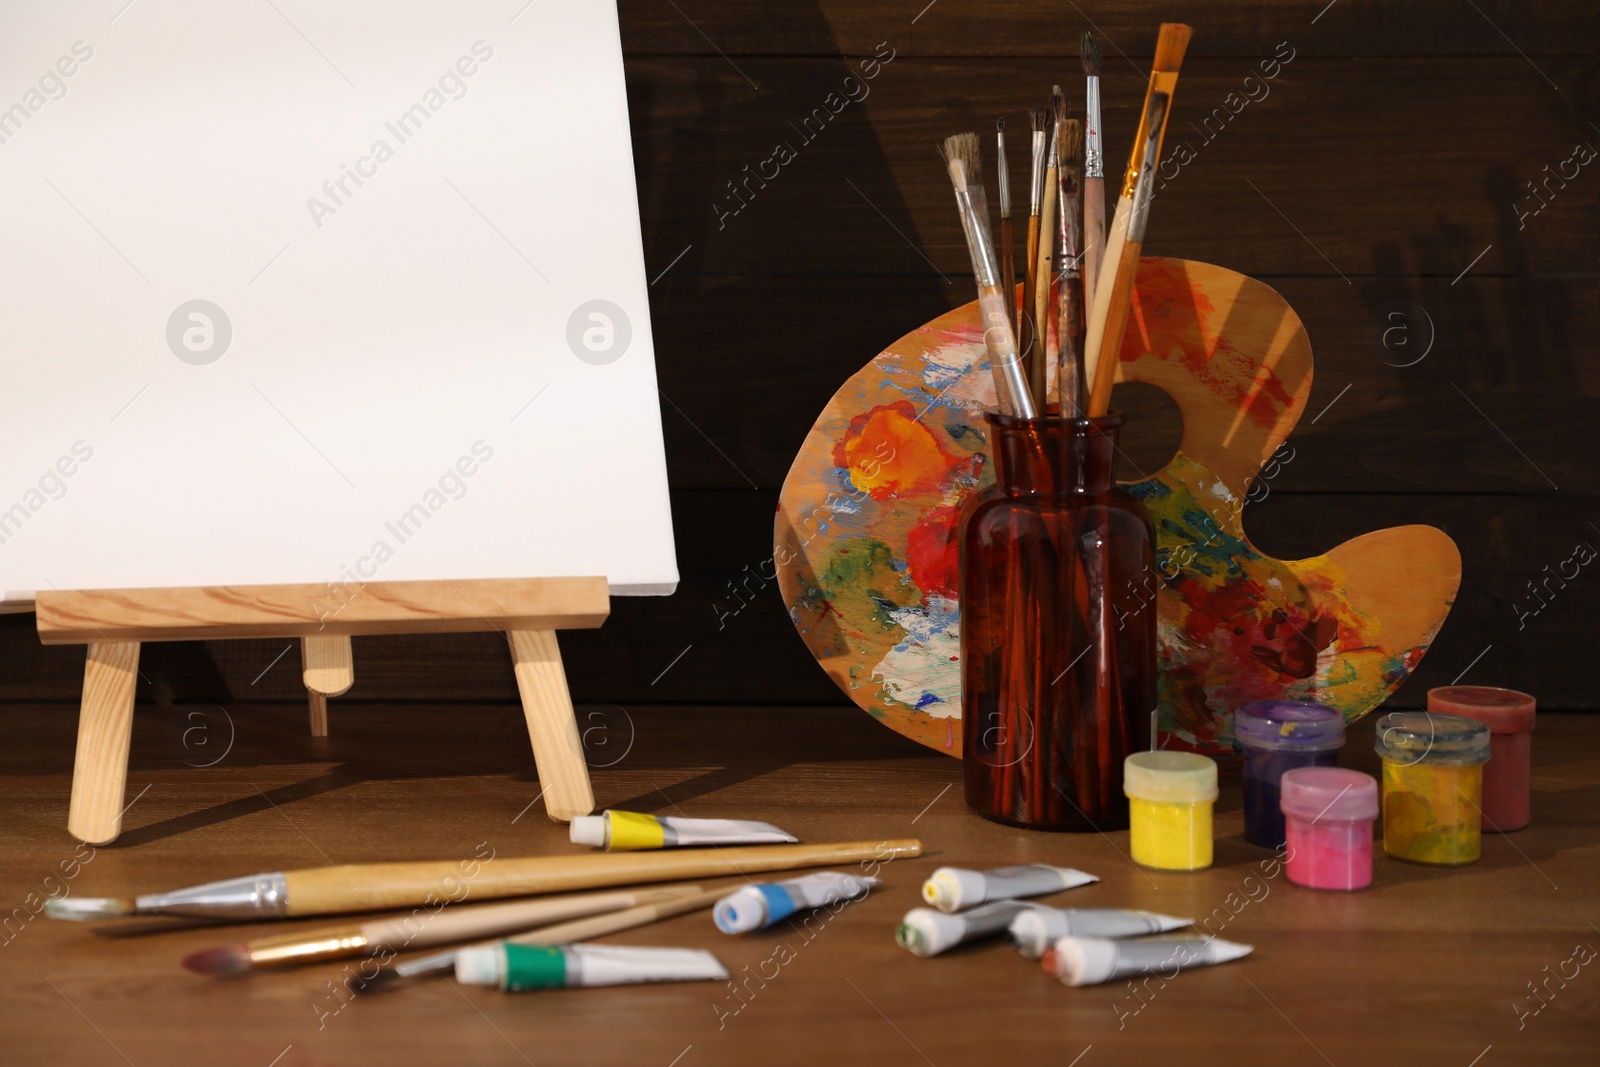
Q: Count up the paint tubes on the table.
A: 7